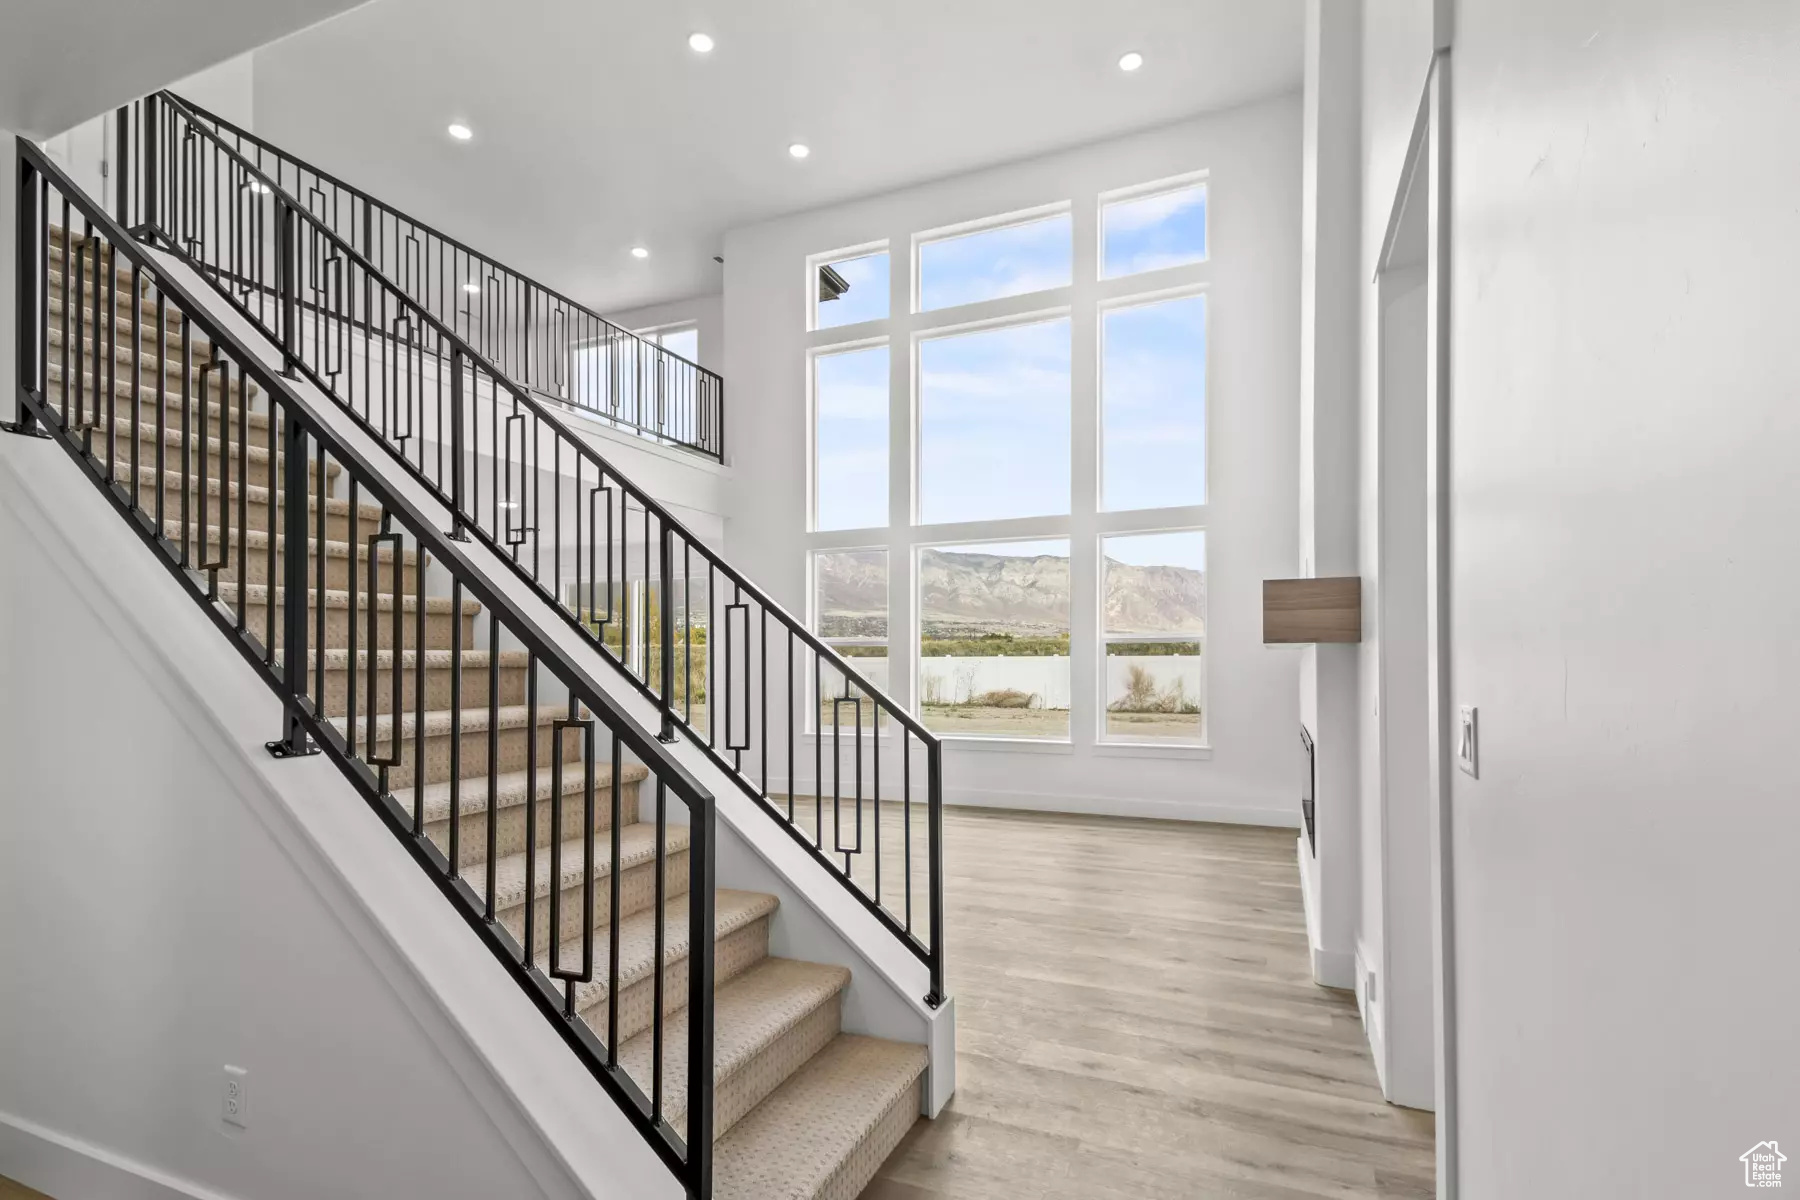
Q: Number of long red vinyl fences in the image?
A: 0